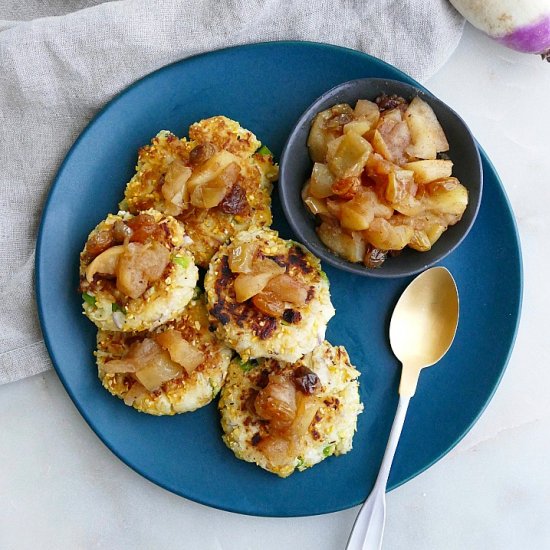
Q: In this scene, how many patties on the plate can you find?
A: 5